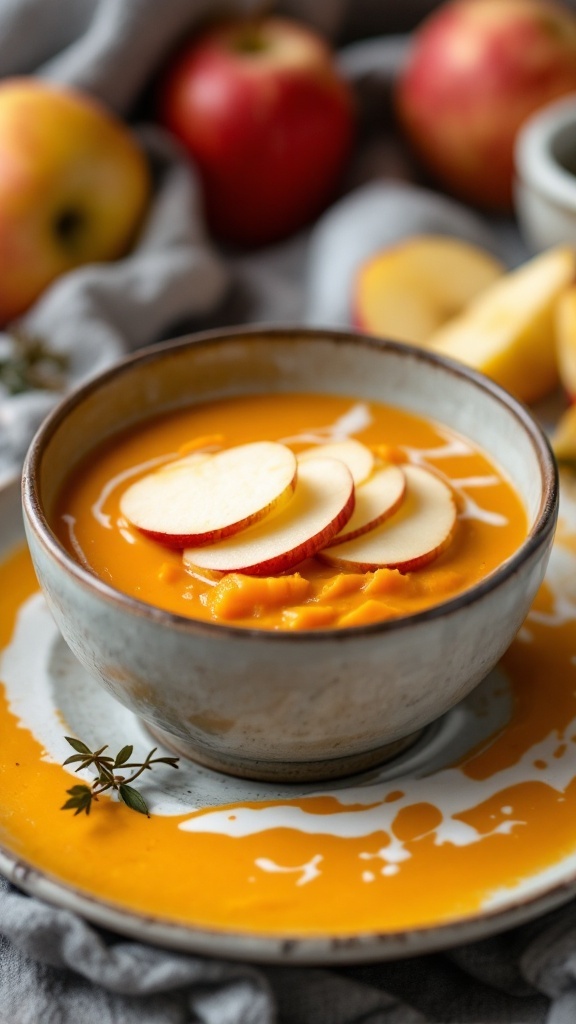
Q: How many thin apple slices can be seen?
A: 5